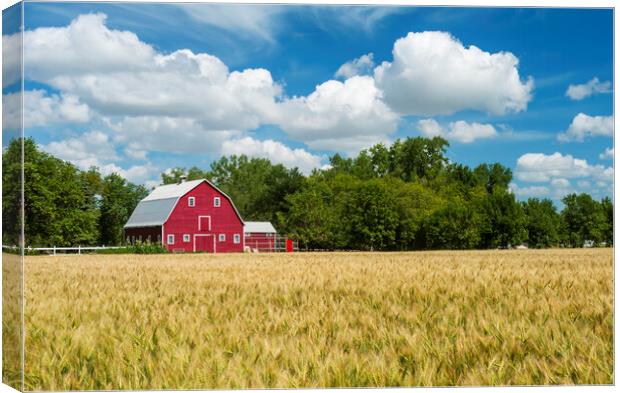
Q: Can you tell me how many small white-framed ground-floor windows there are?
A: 4